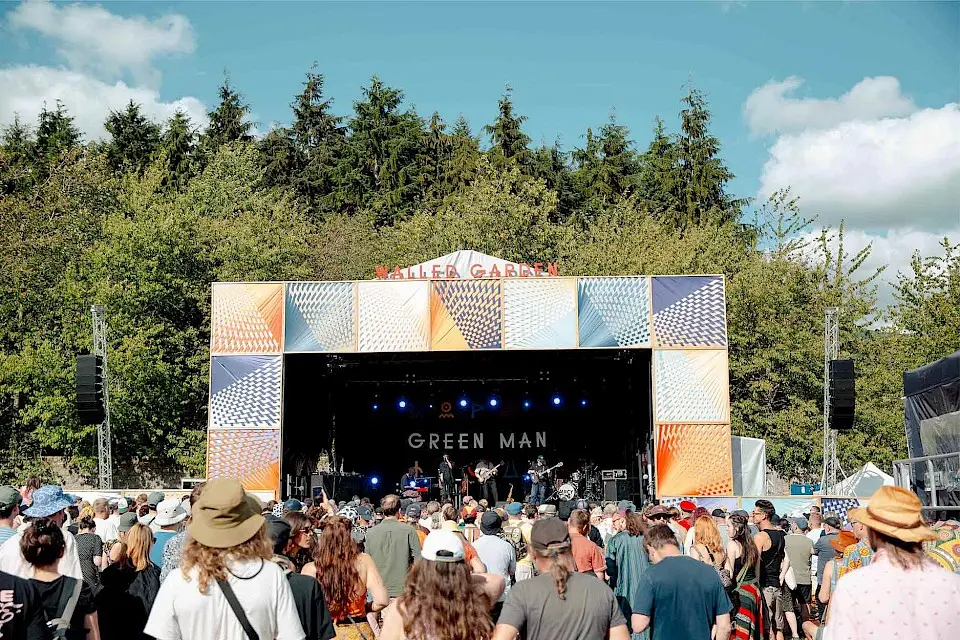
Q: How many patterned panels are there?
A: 11